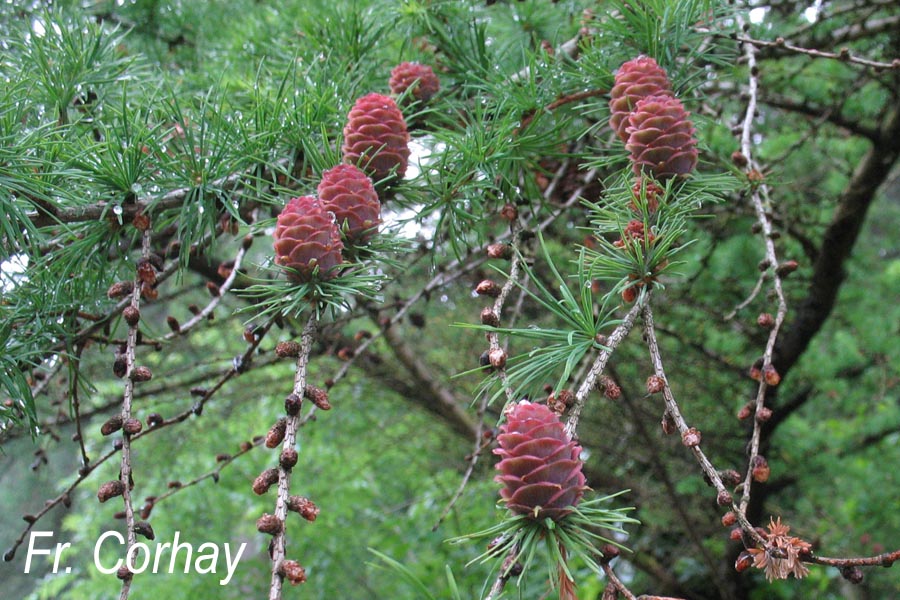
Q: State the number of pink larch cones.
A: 7